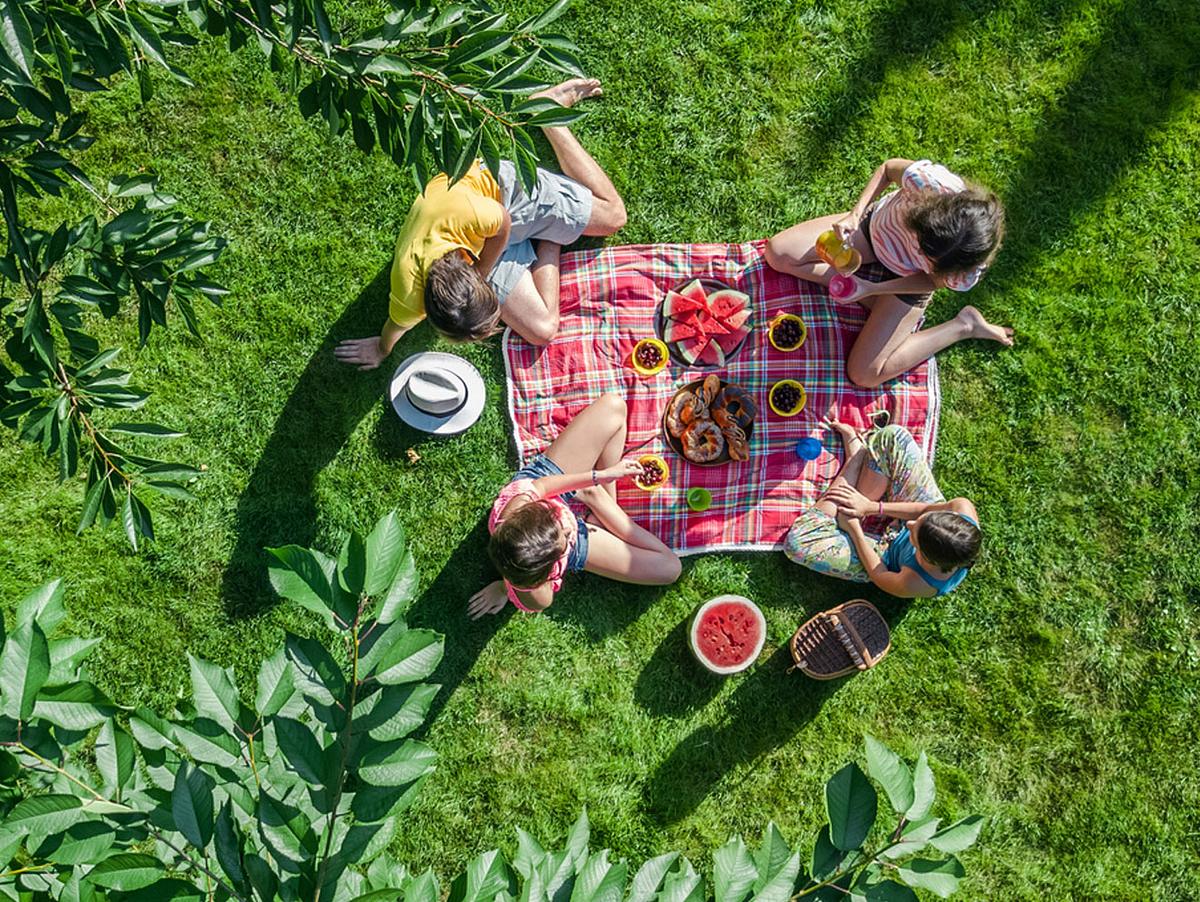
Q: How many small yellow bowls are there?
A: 4